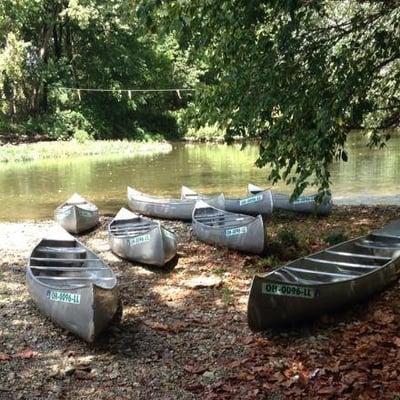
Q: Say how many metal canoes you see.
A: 8